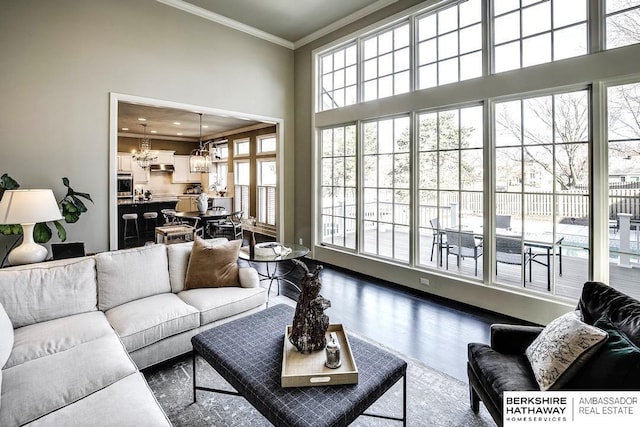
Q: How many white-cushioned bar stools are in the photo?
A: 2